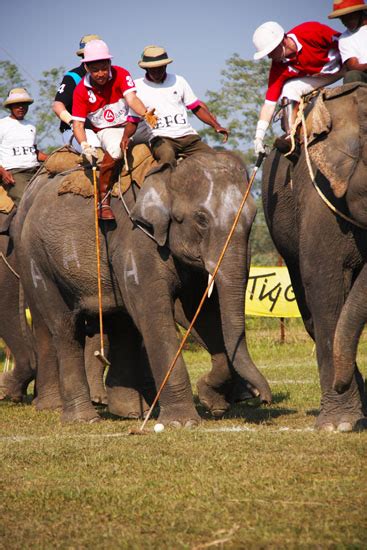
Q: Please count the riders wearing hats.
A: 6